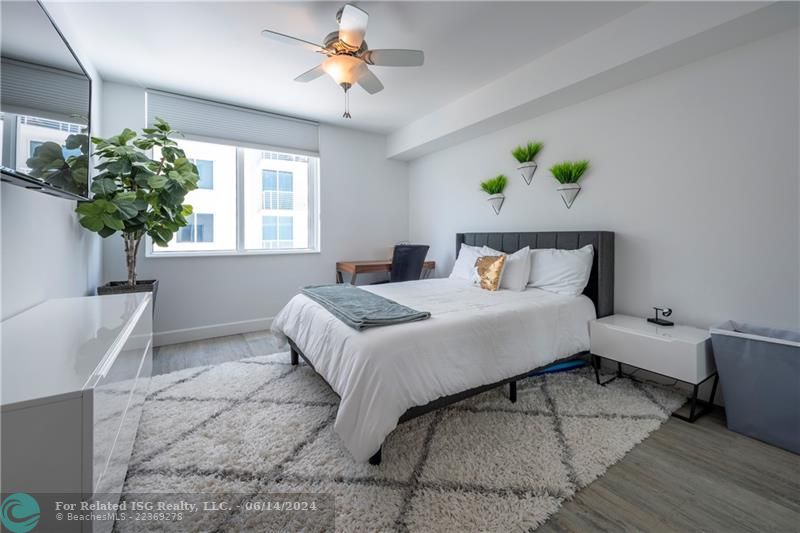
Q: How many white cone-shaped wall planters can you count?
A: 3